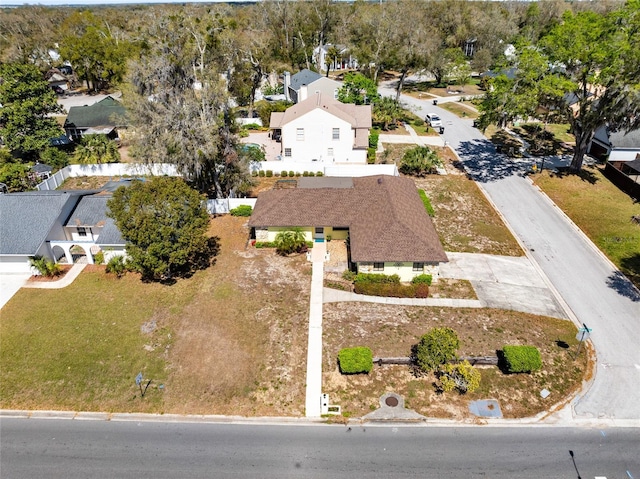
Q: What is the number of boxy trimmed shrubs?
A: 2